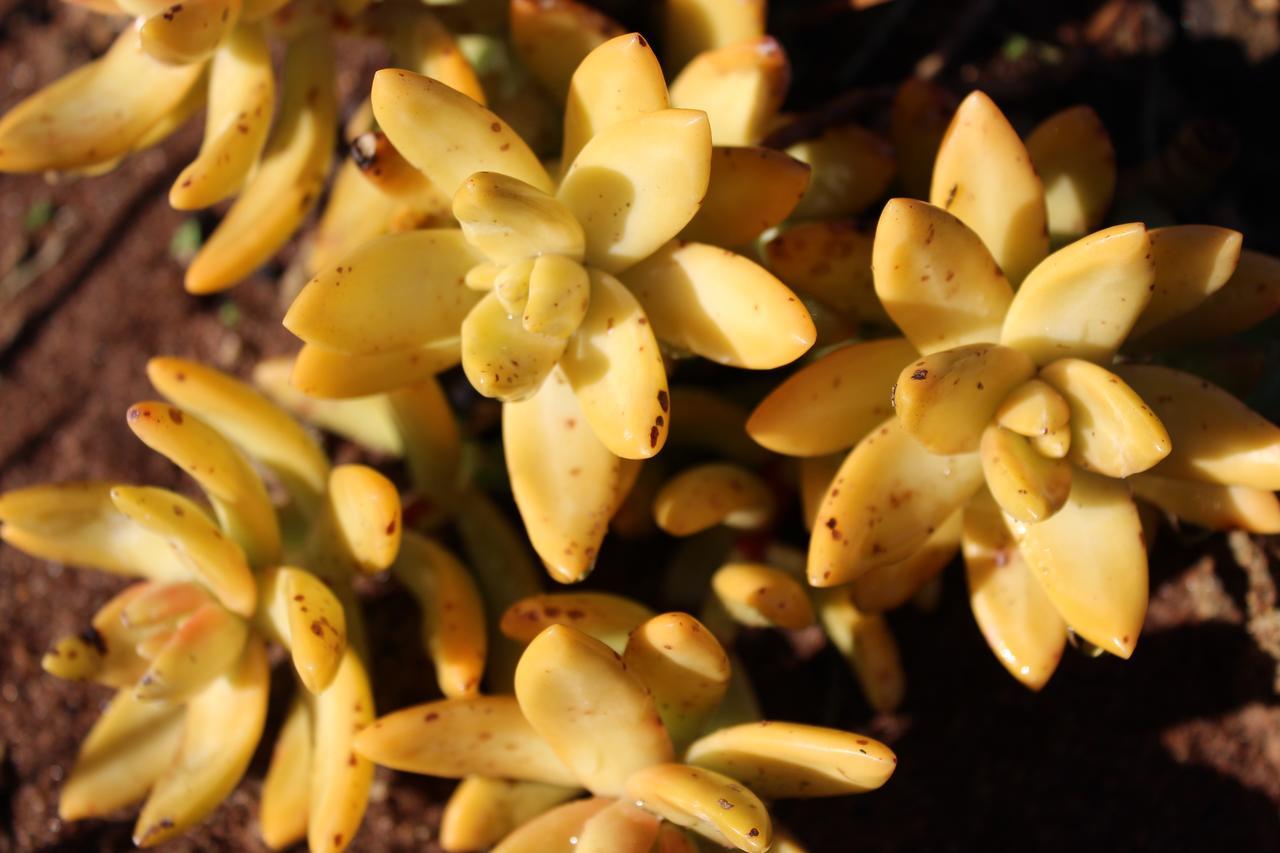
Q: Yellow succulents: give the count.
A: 5